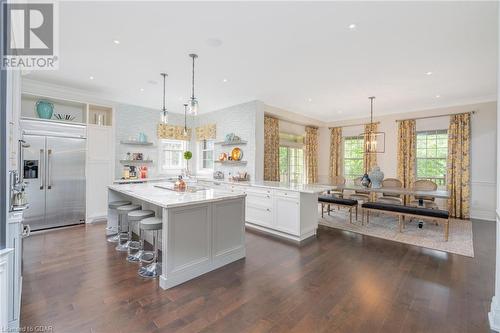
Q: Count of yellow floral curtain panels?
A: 6